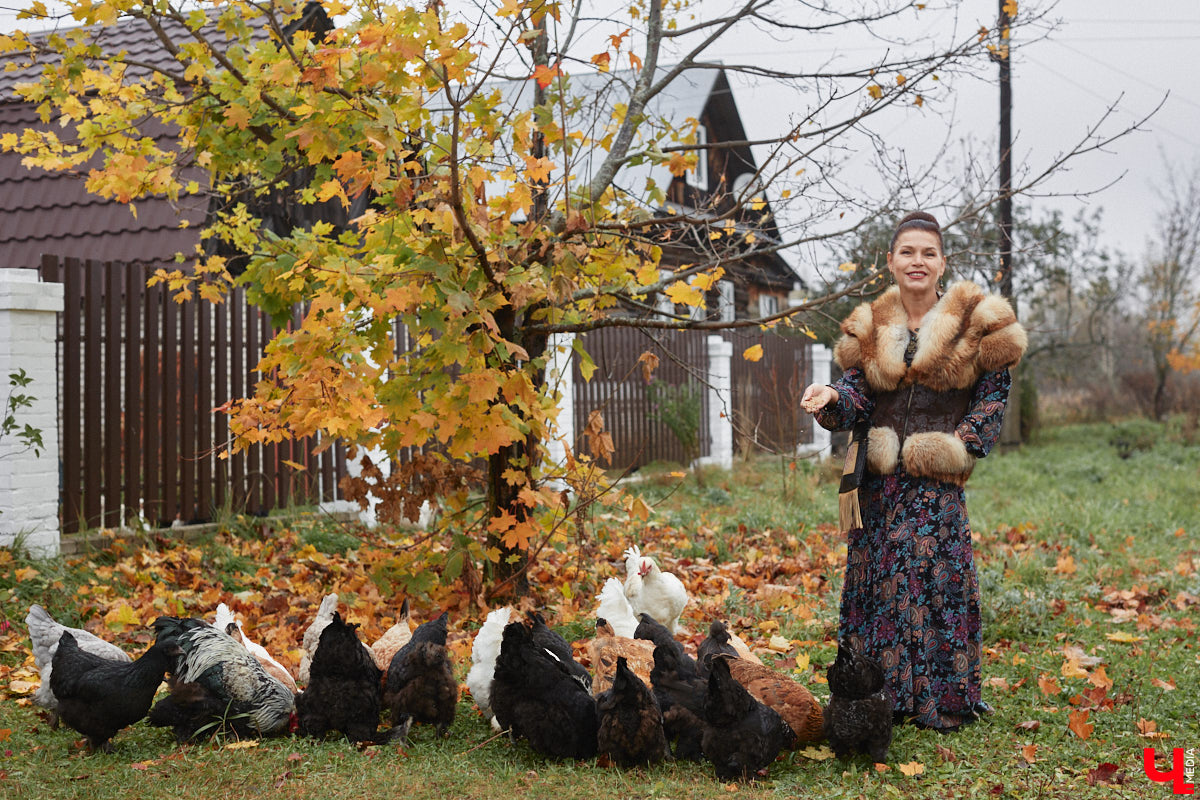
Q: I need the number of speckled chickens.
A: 1